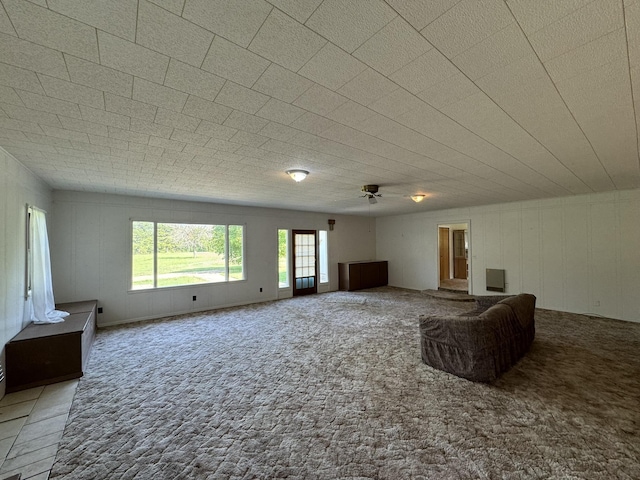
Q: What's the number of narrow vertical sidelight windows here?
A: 2